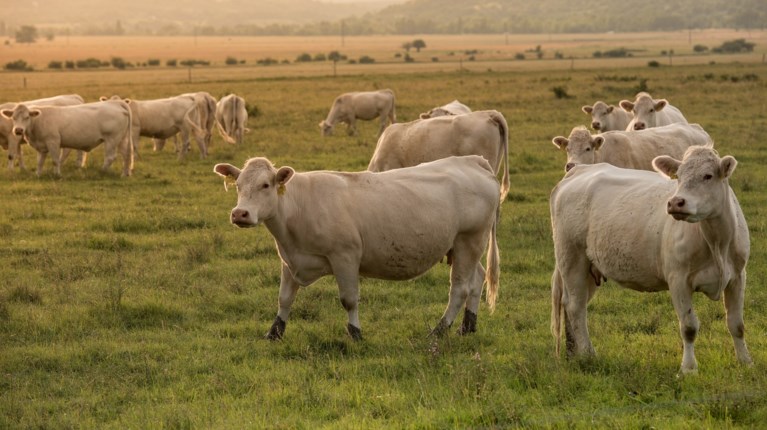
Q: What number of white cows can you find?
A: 13